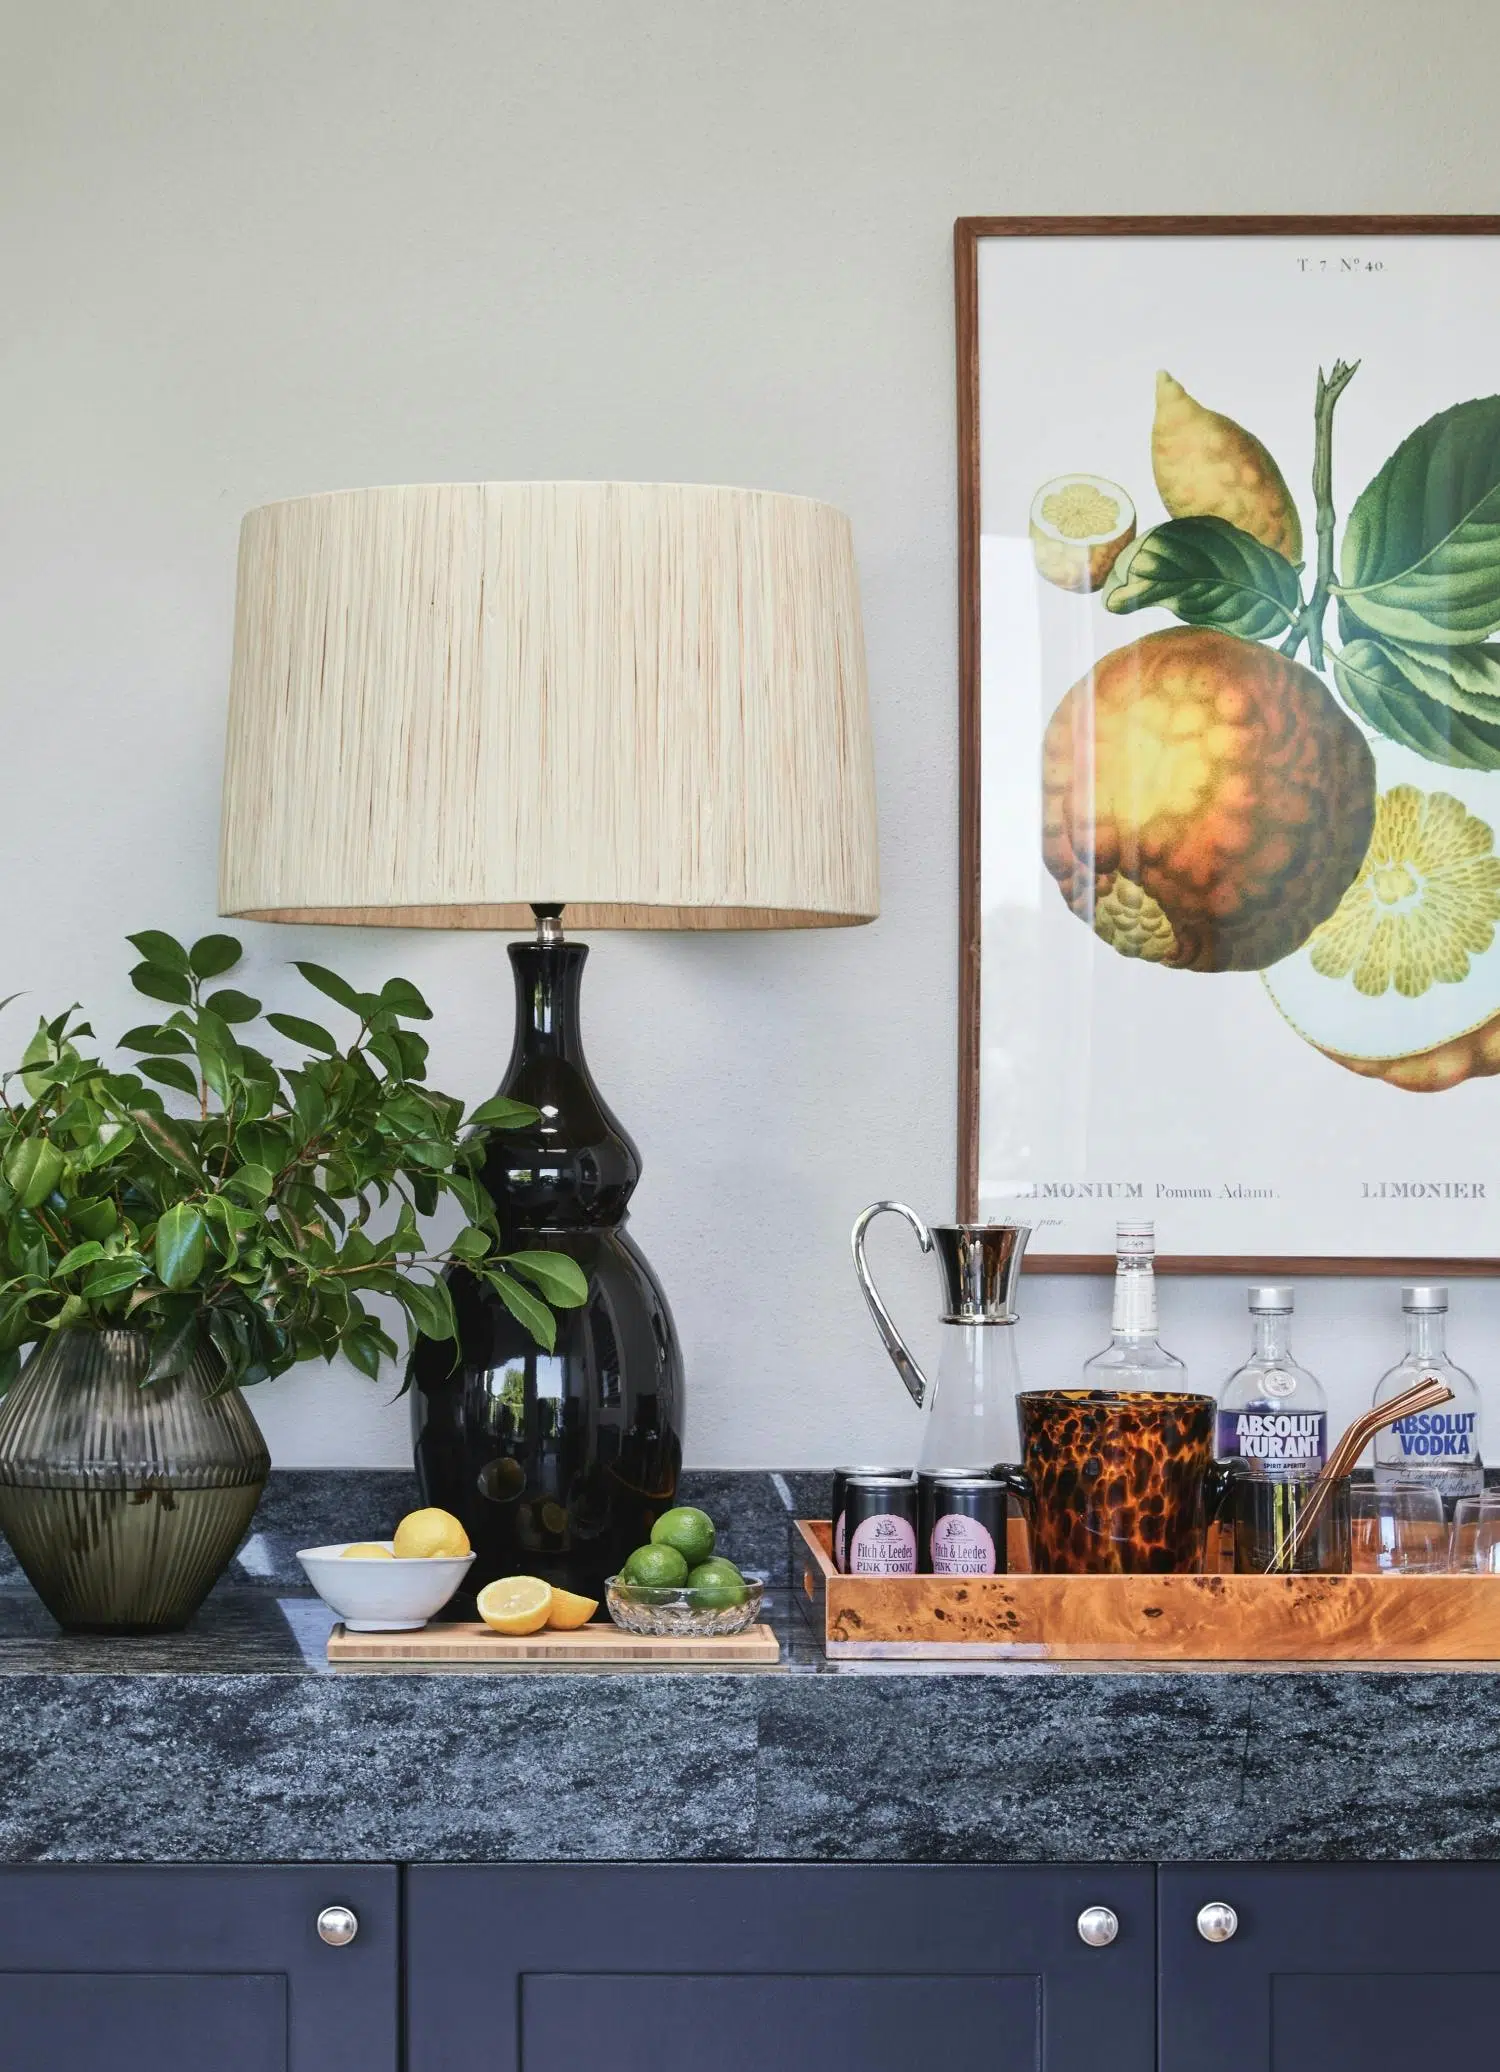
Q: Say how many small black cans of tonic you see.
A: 4